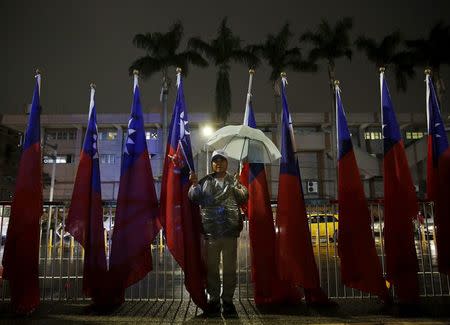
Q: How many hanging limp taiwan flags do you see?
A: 9